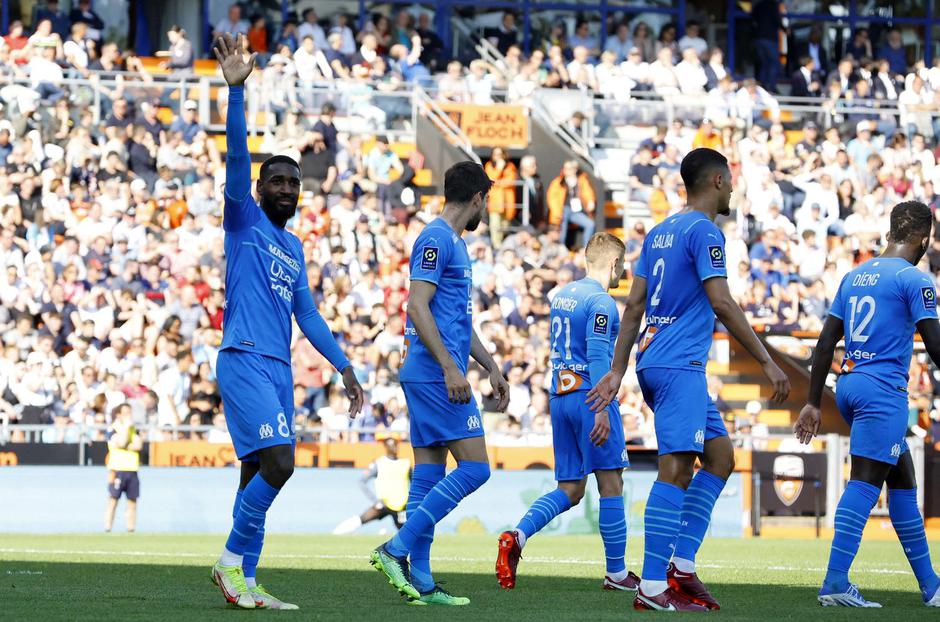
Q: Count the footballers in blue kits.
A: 5